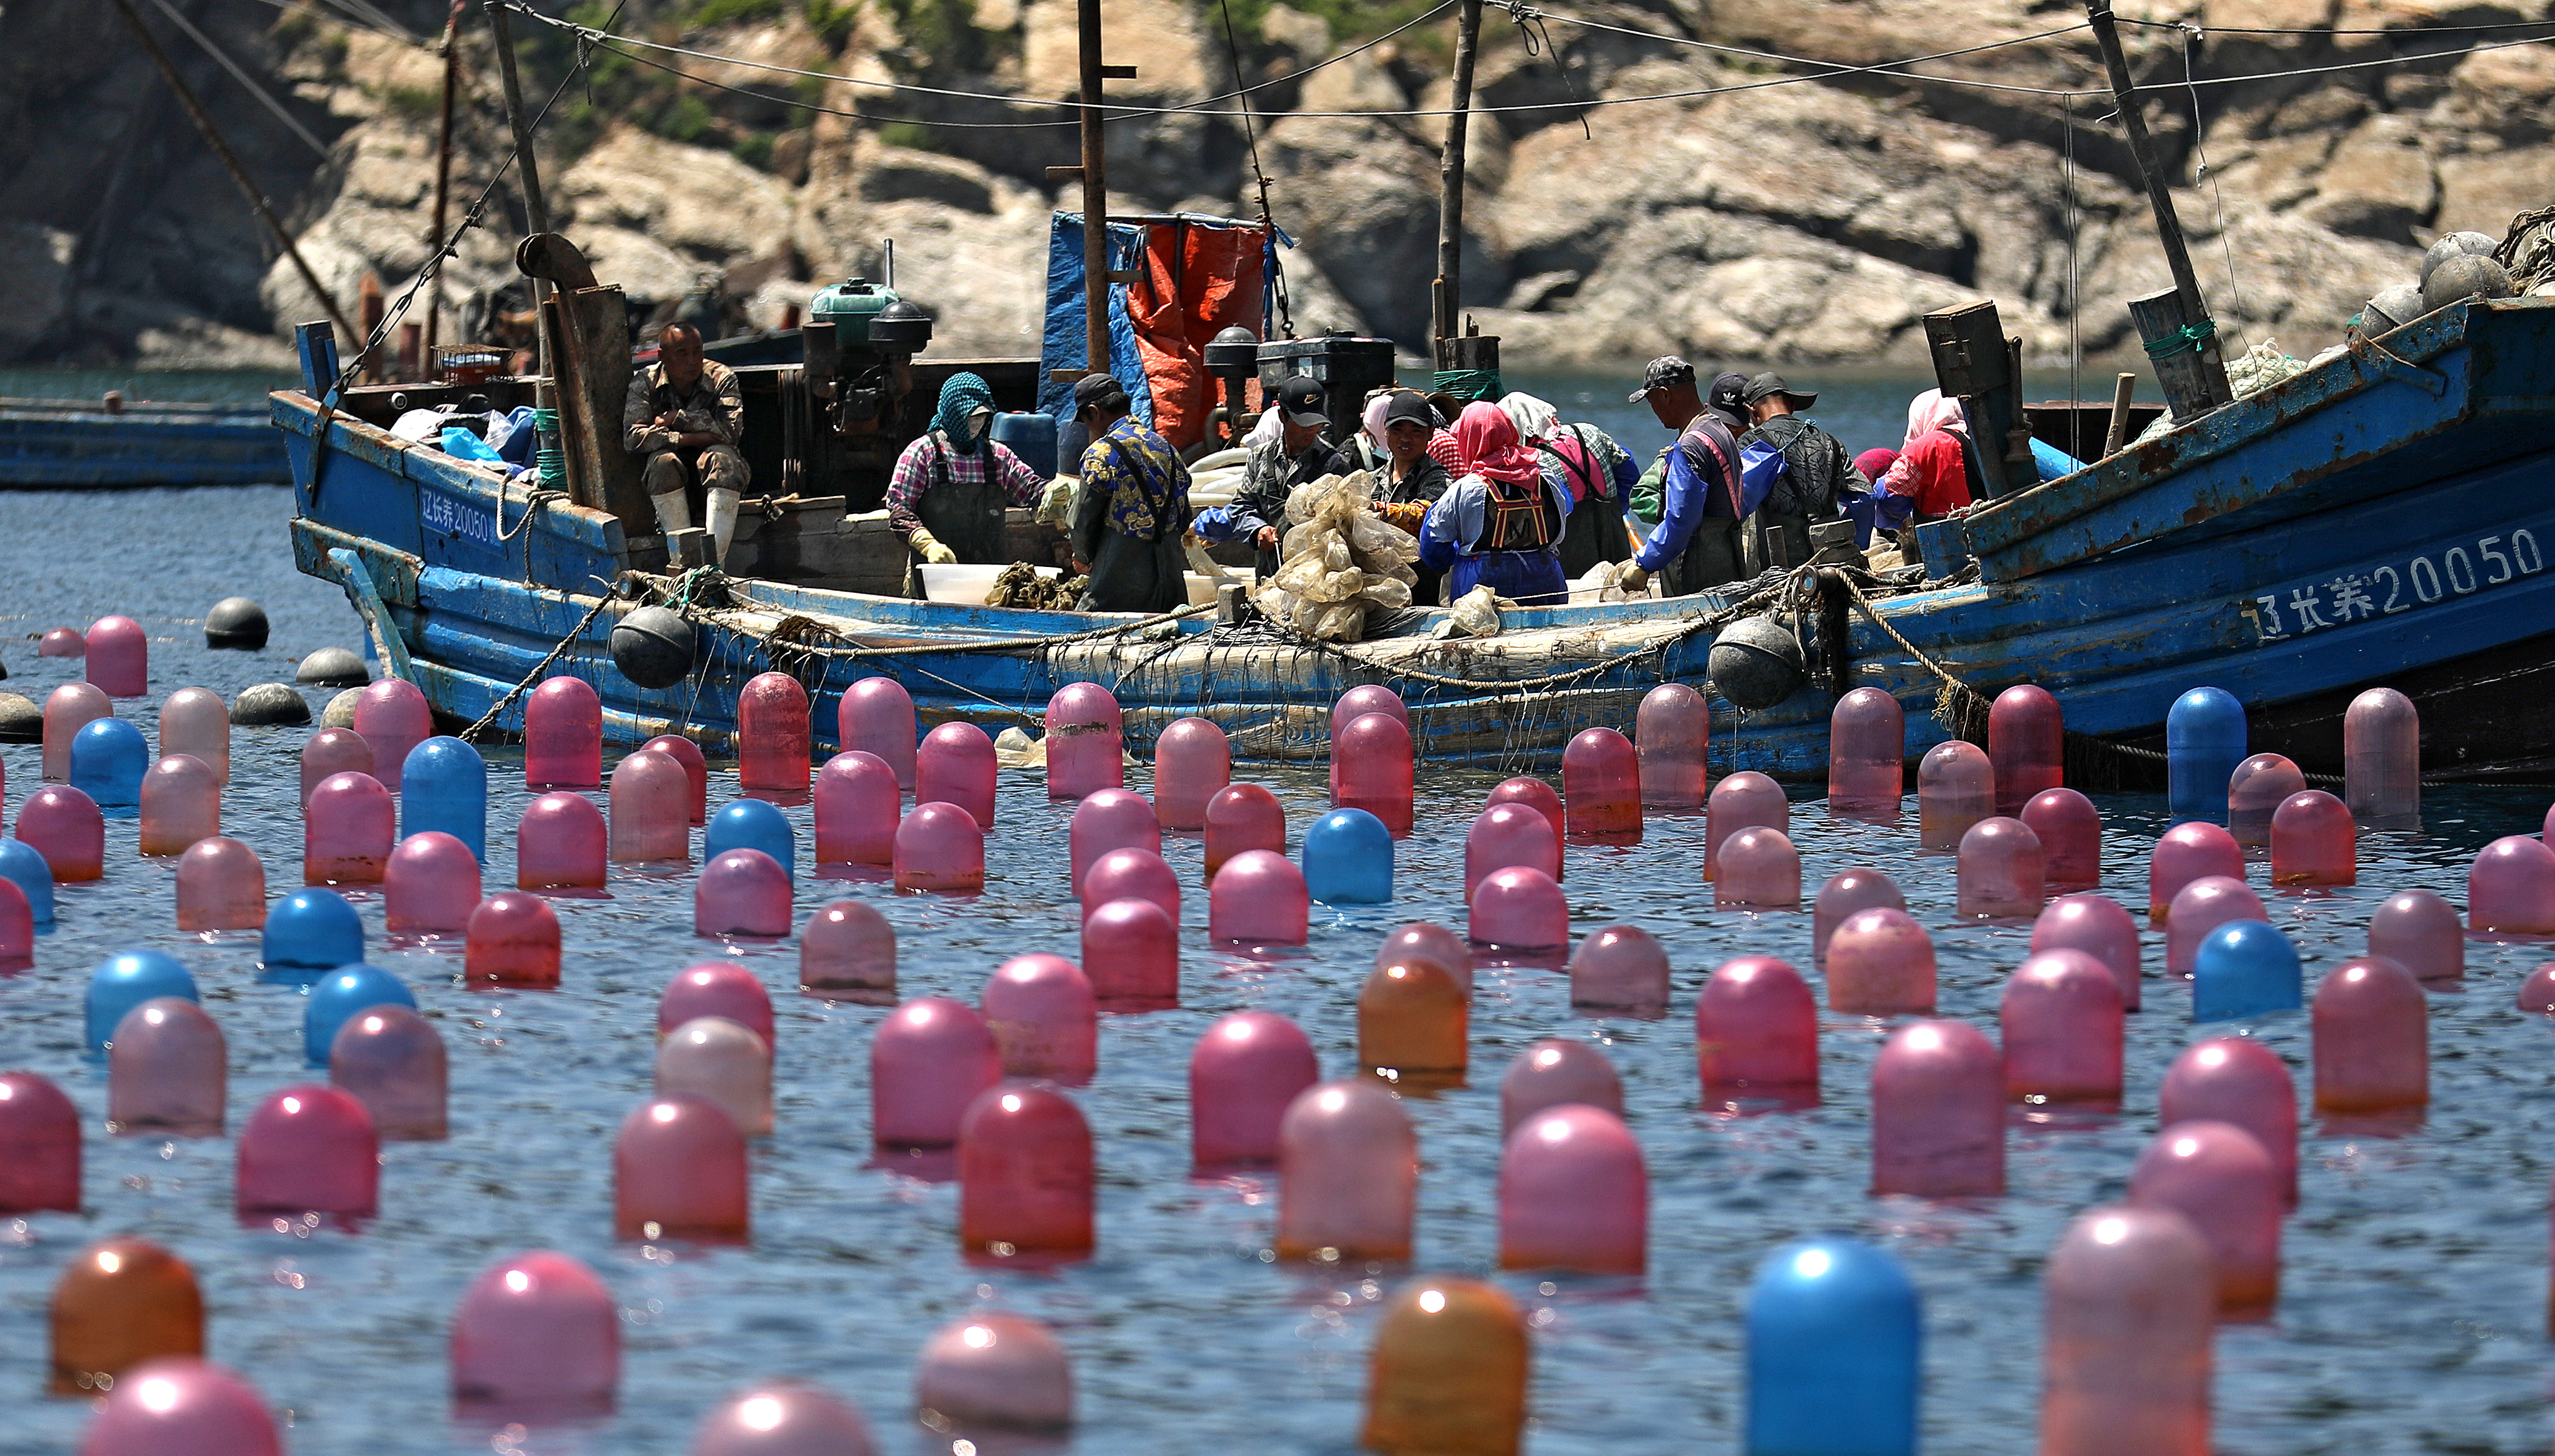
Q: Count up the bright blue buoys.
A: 11